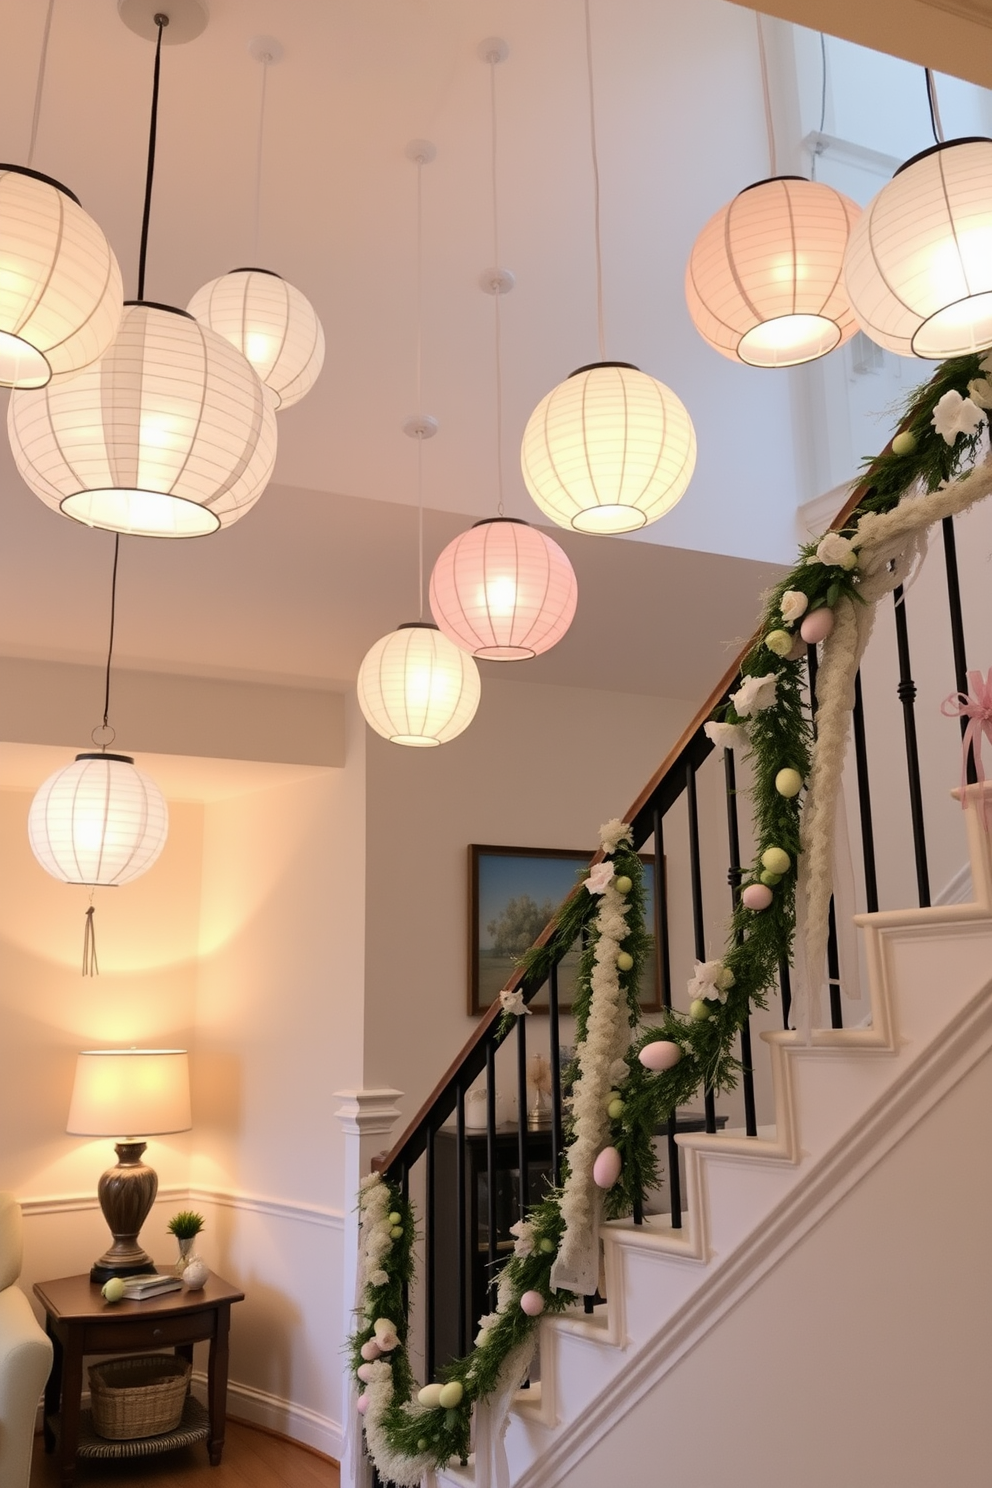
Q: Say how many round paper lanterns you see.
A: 9